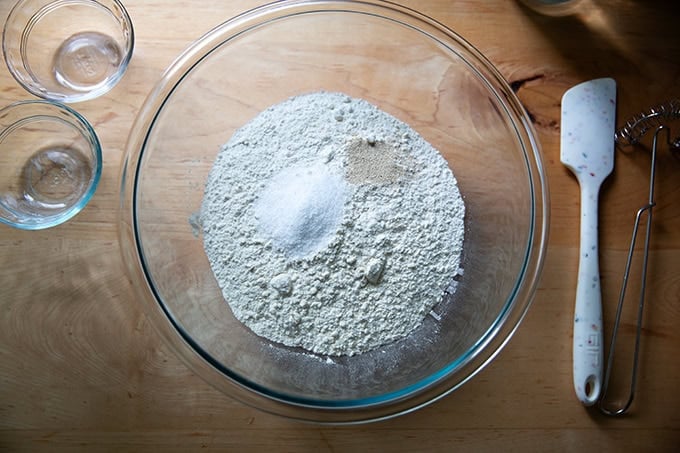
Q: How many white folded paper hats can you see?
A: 0